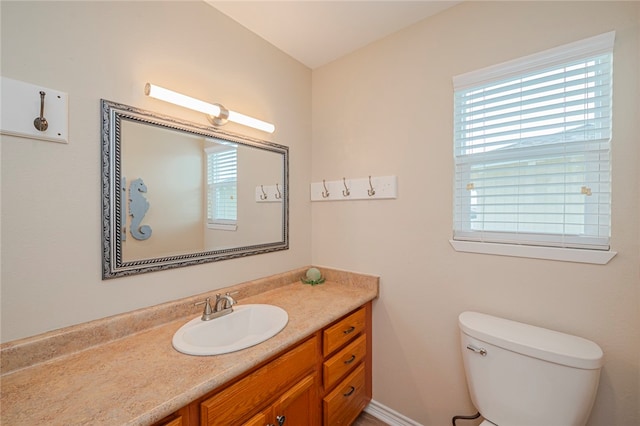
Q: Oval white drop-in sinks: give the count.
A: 1